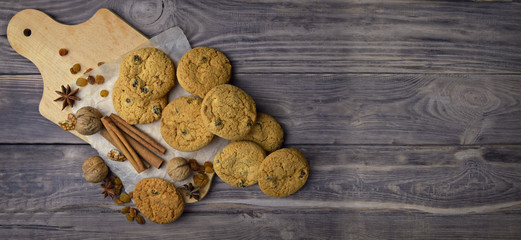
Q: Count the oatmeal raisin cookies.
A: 9